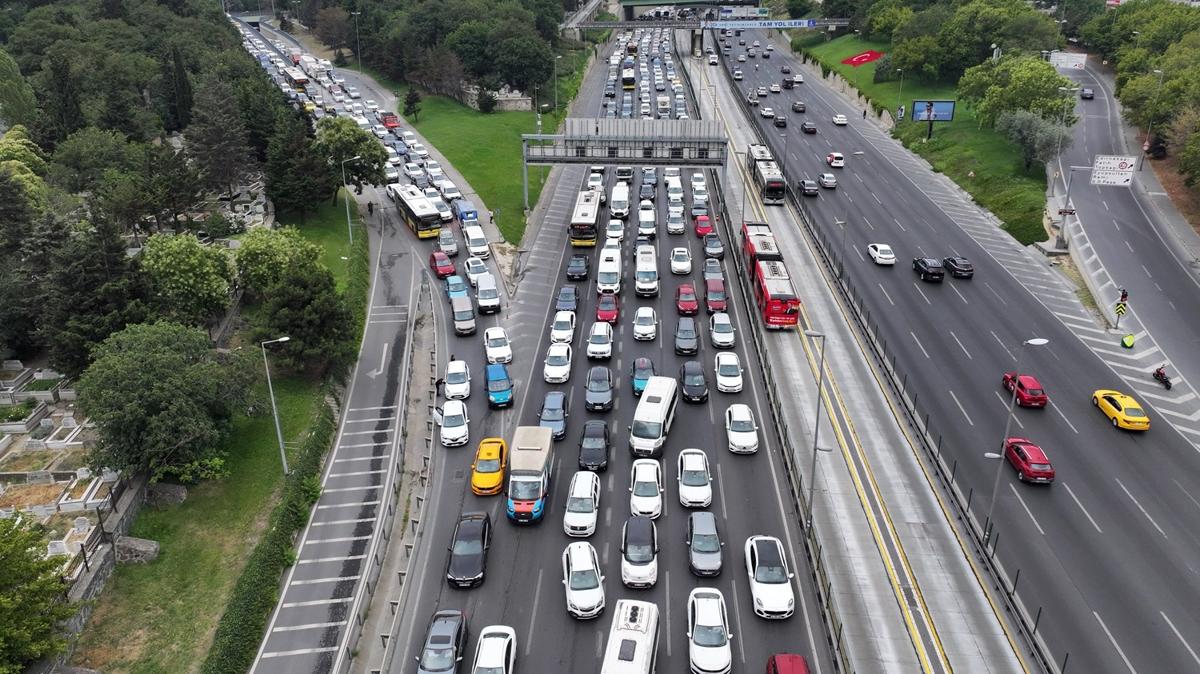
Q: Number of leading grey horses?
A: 0